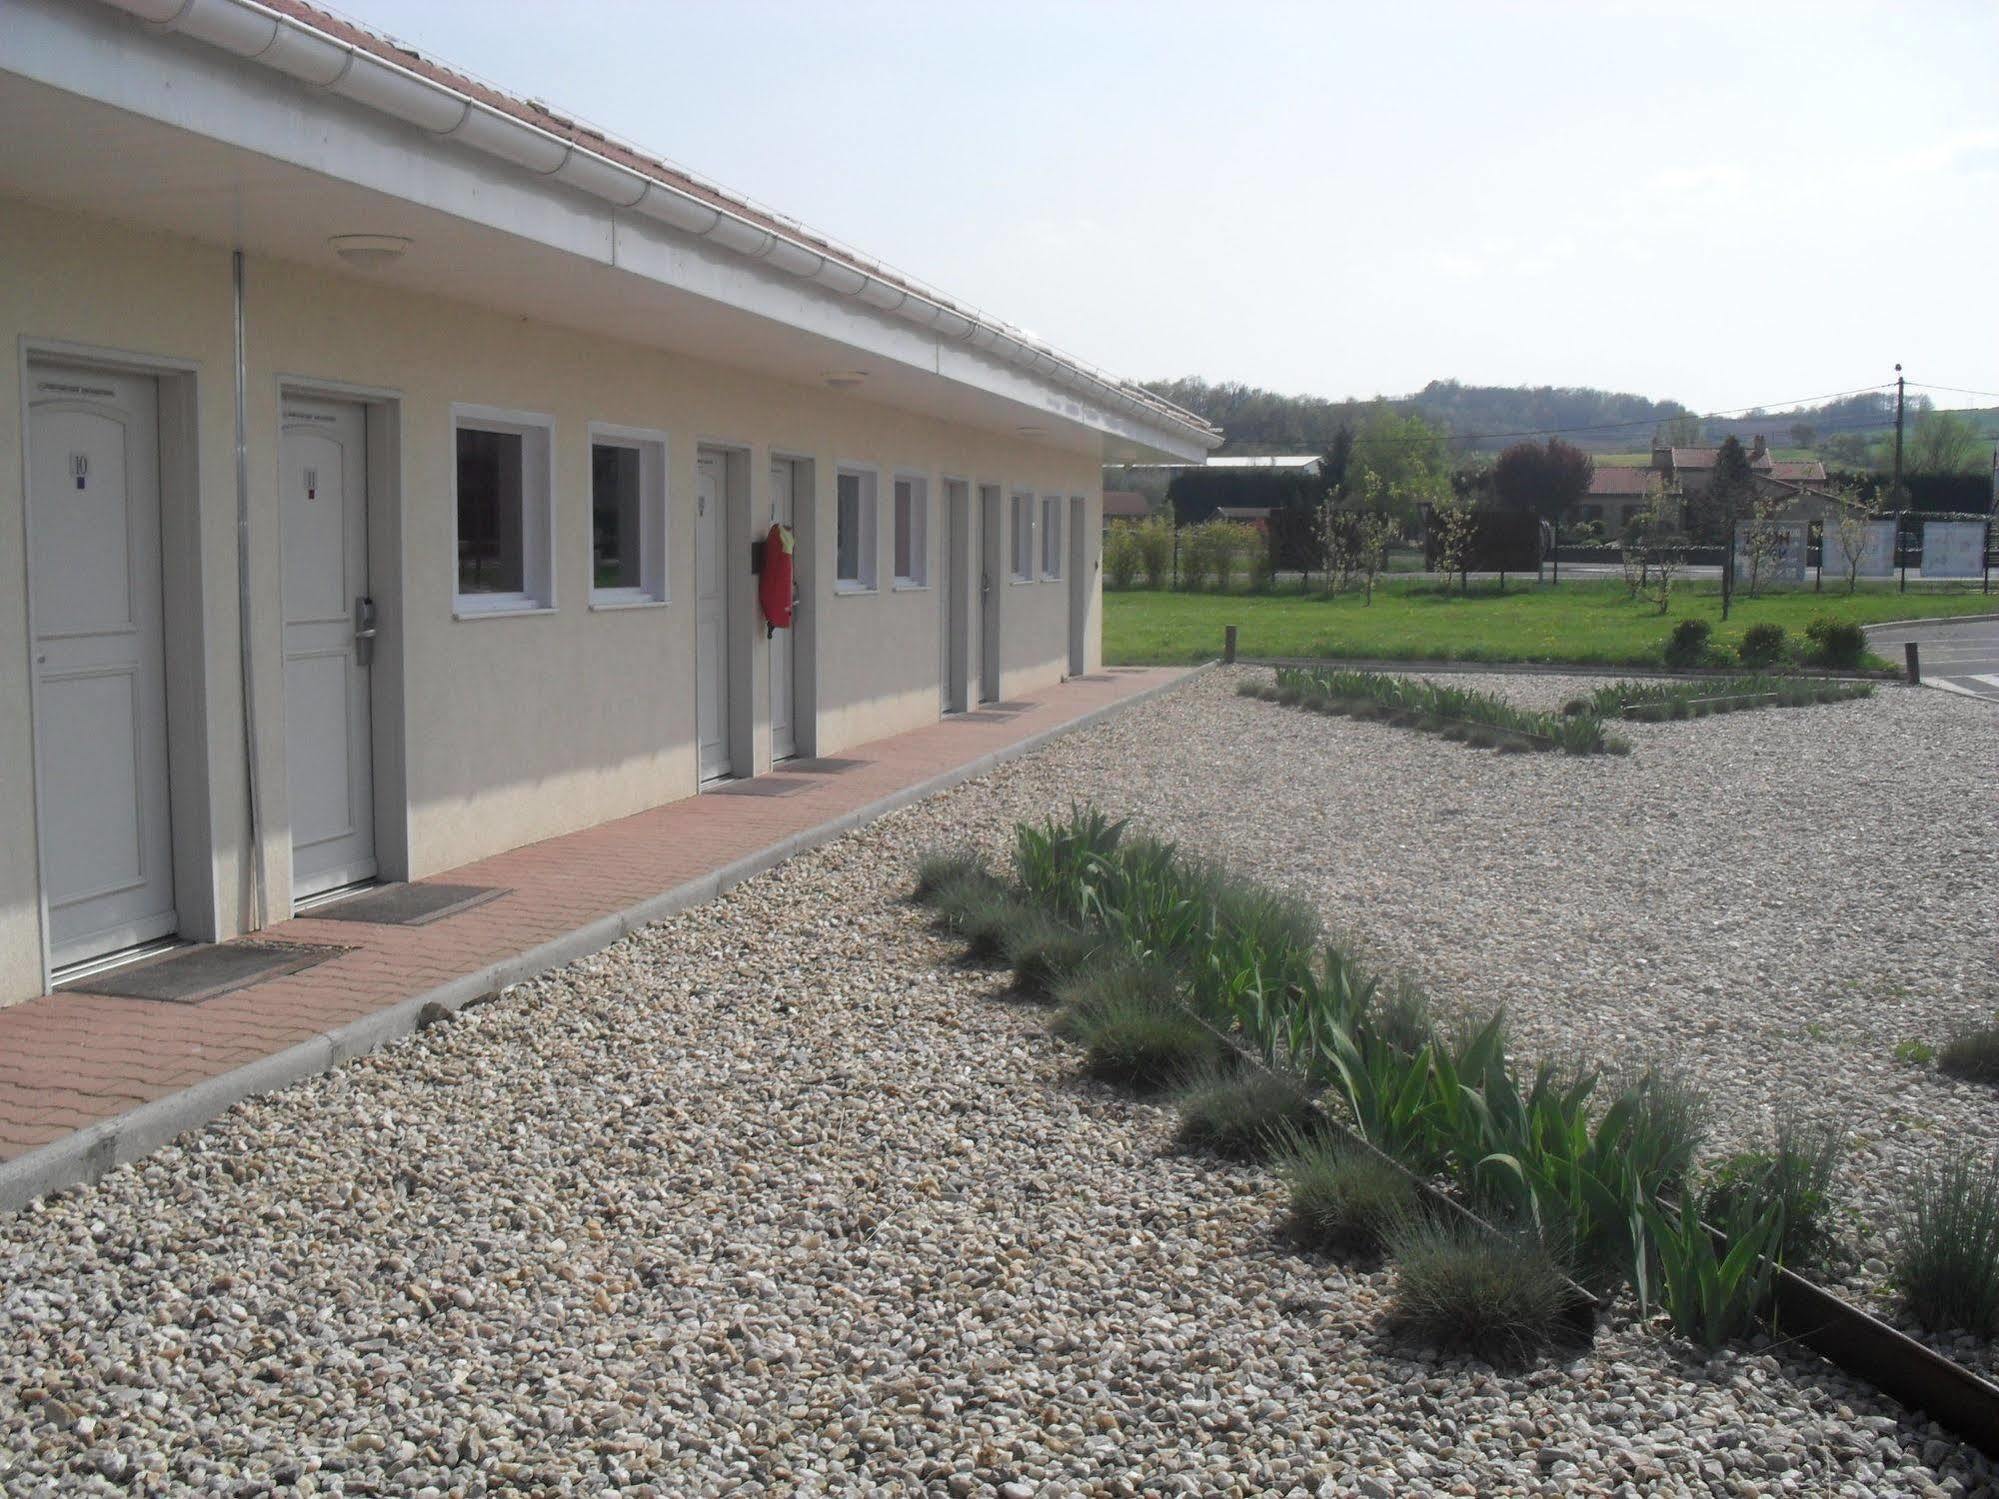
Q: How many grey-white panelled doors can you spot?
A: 7